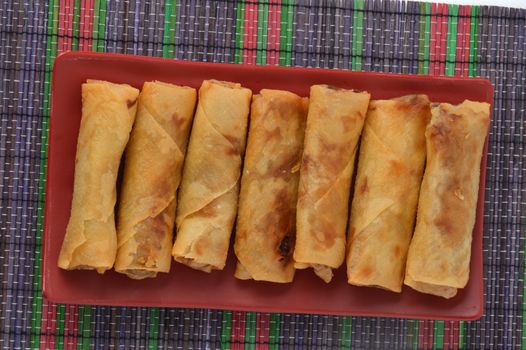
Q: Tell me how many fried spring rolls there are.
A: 7